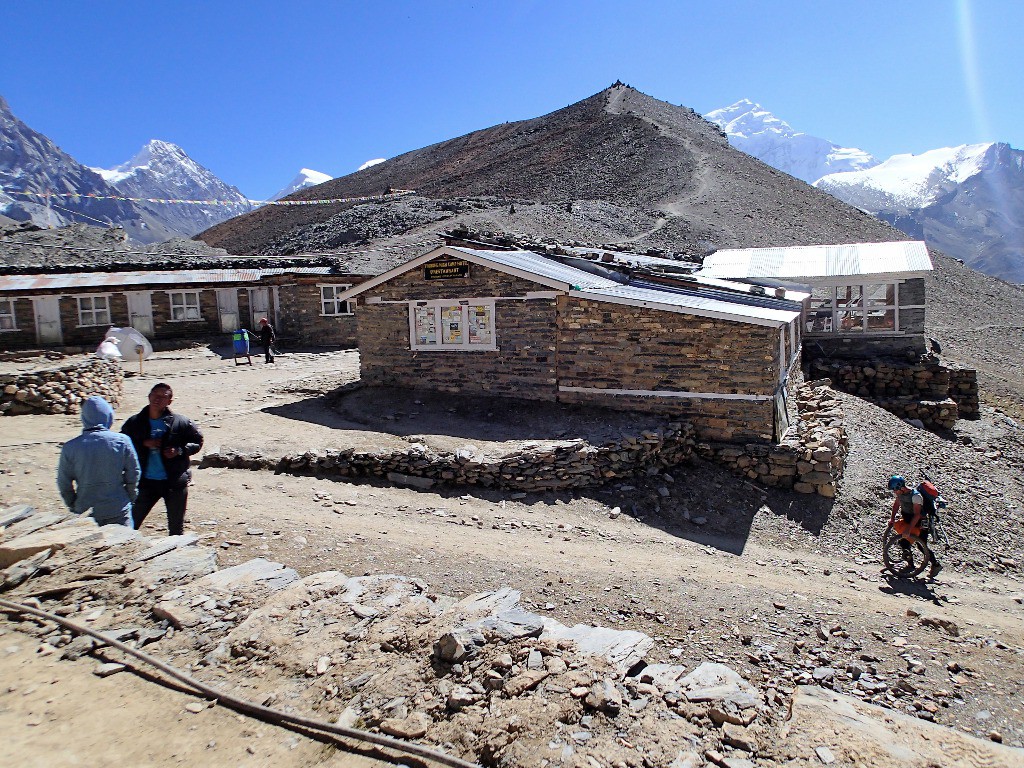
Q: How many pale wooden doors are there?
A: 4